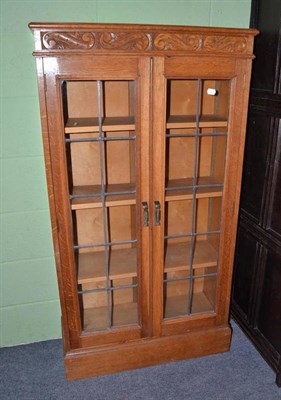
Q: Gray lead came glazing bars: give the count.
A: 10